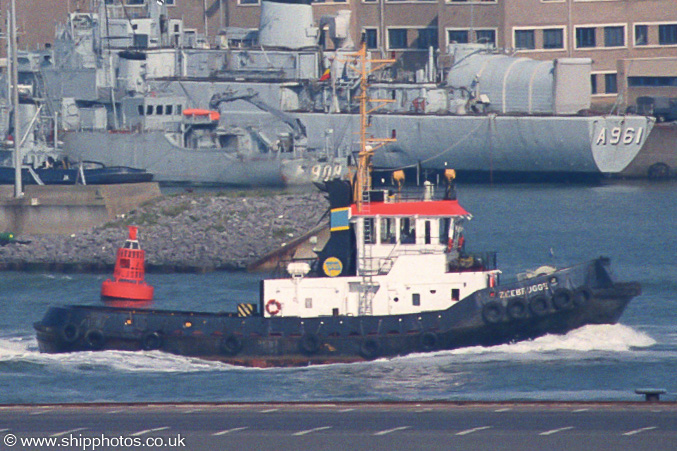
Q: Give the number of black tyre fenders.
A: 12